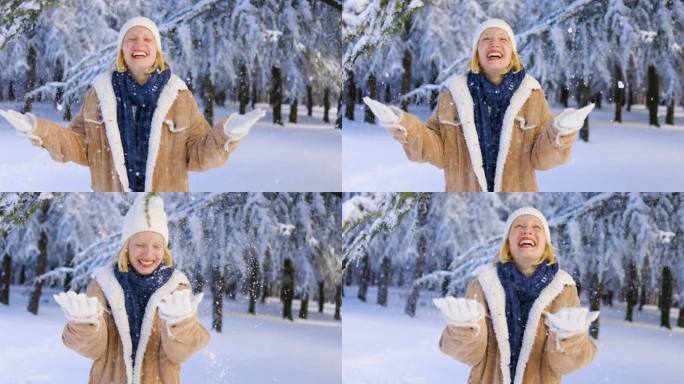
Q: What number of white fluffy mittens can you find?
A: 8